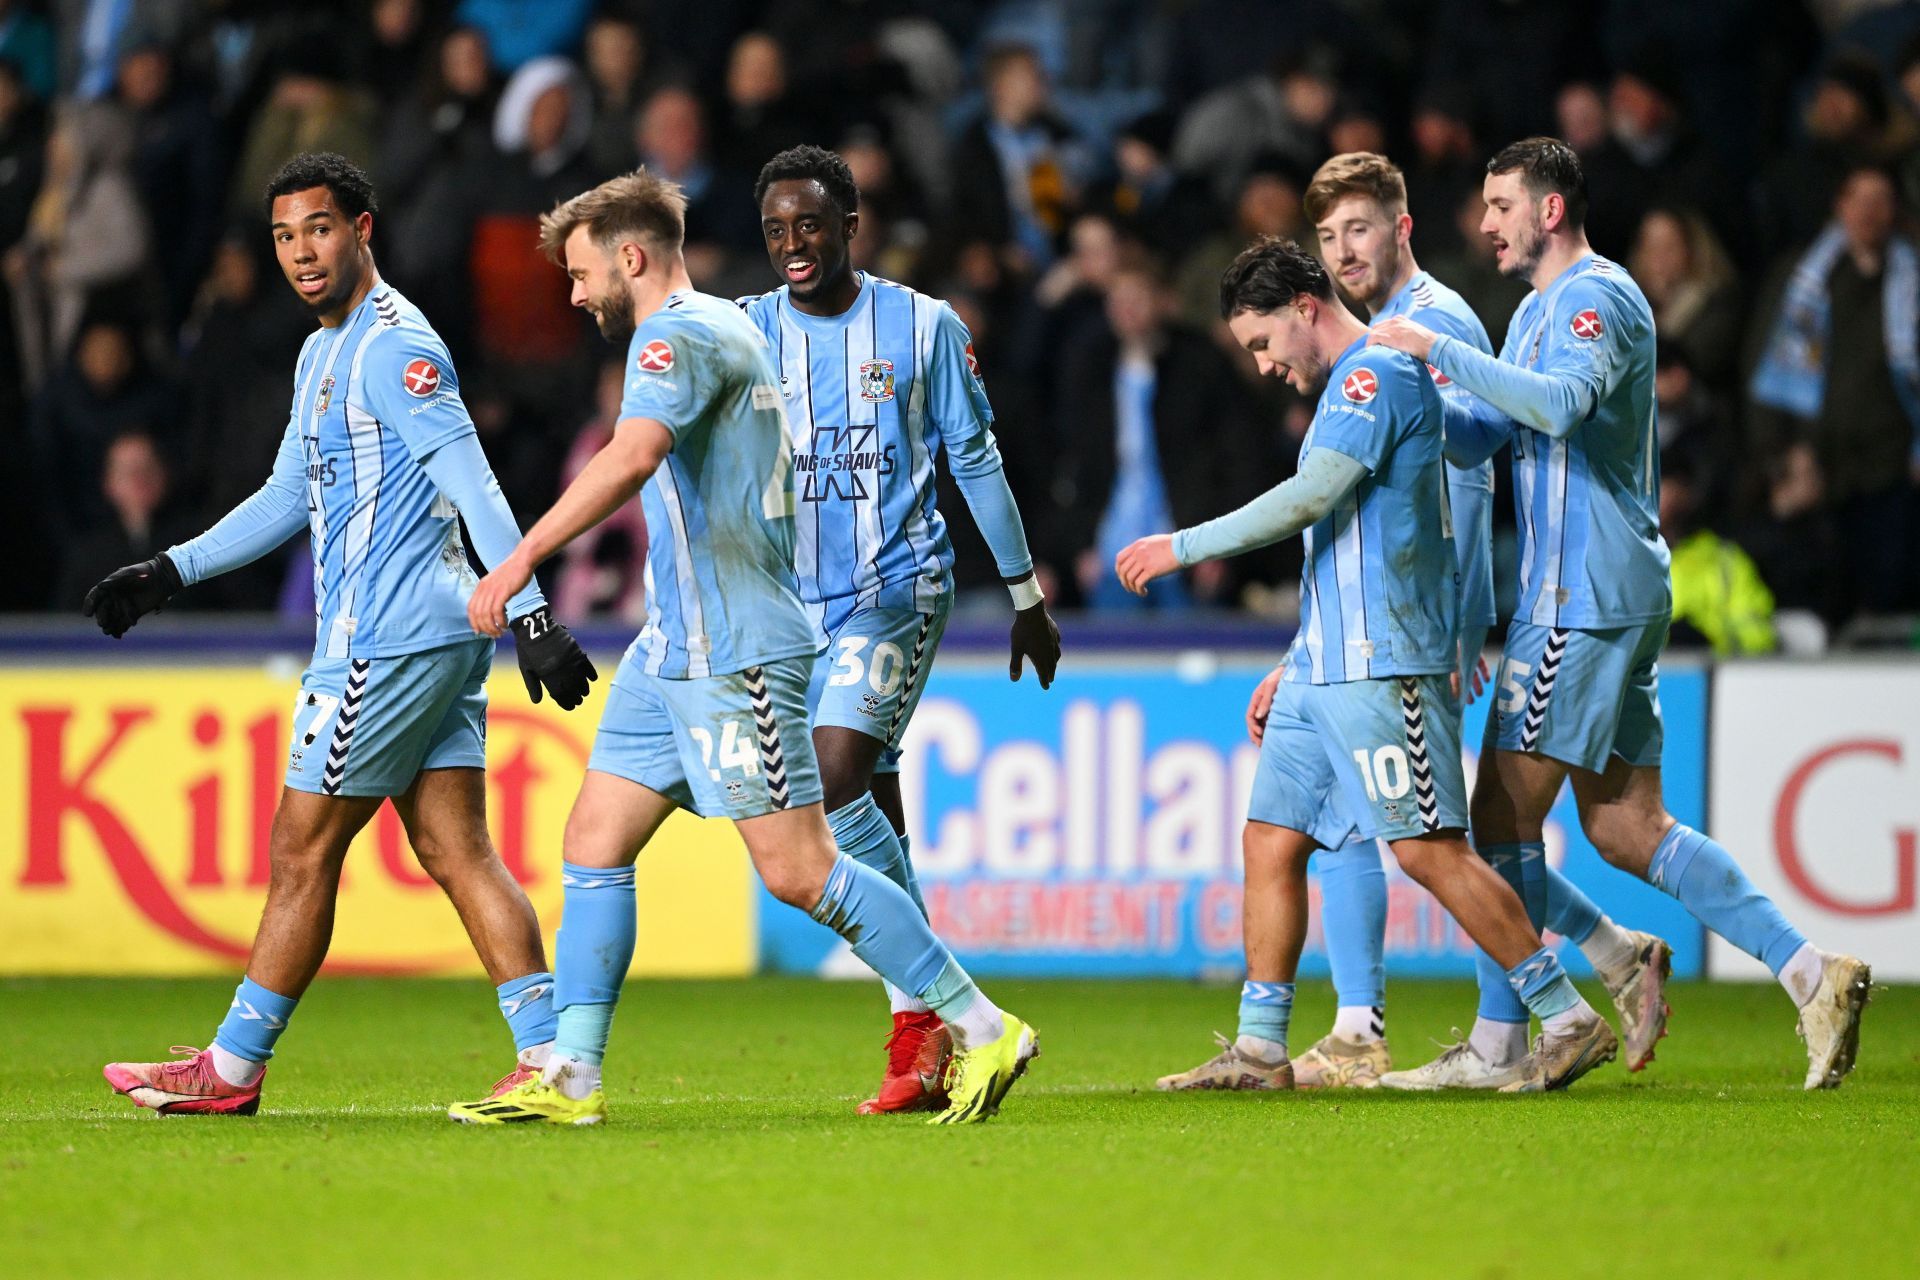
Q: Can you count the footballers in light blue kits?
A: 6